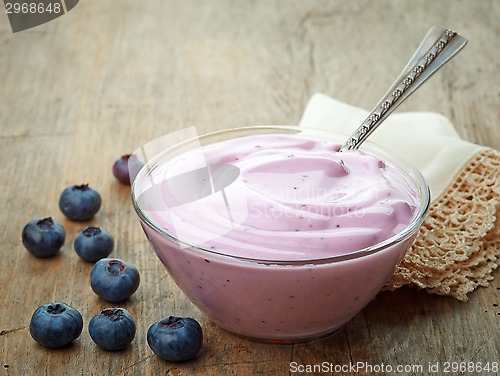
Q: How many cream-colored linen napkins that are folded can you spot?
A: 1